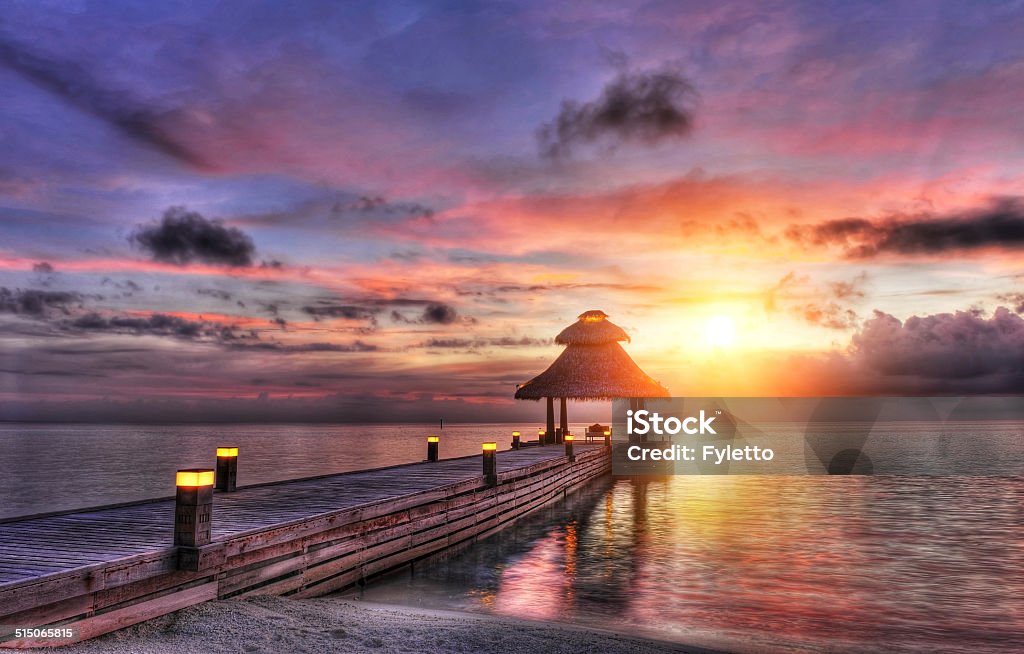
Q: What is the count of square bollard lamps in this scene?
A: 8